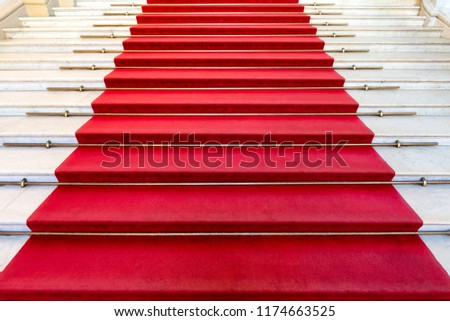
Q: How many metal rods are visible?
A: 11